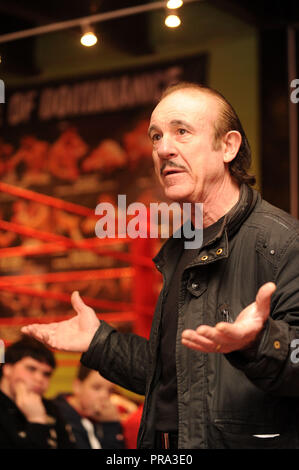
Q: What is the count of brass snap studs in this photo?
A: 3